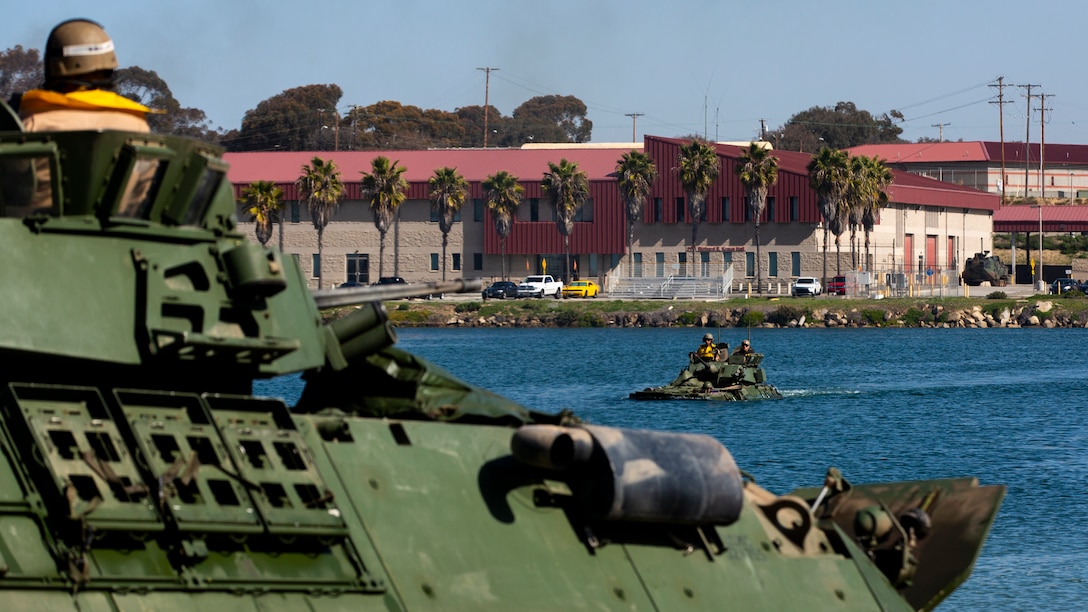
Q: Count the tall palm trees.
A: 13